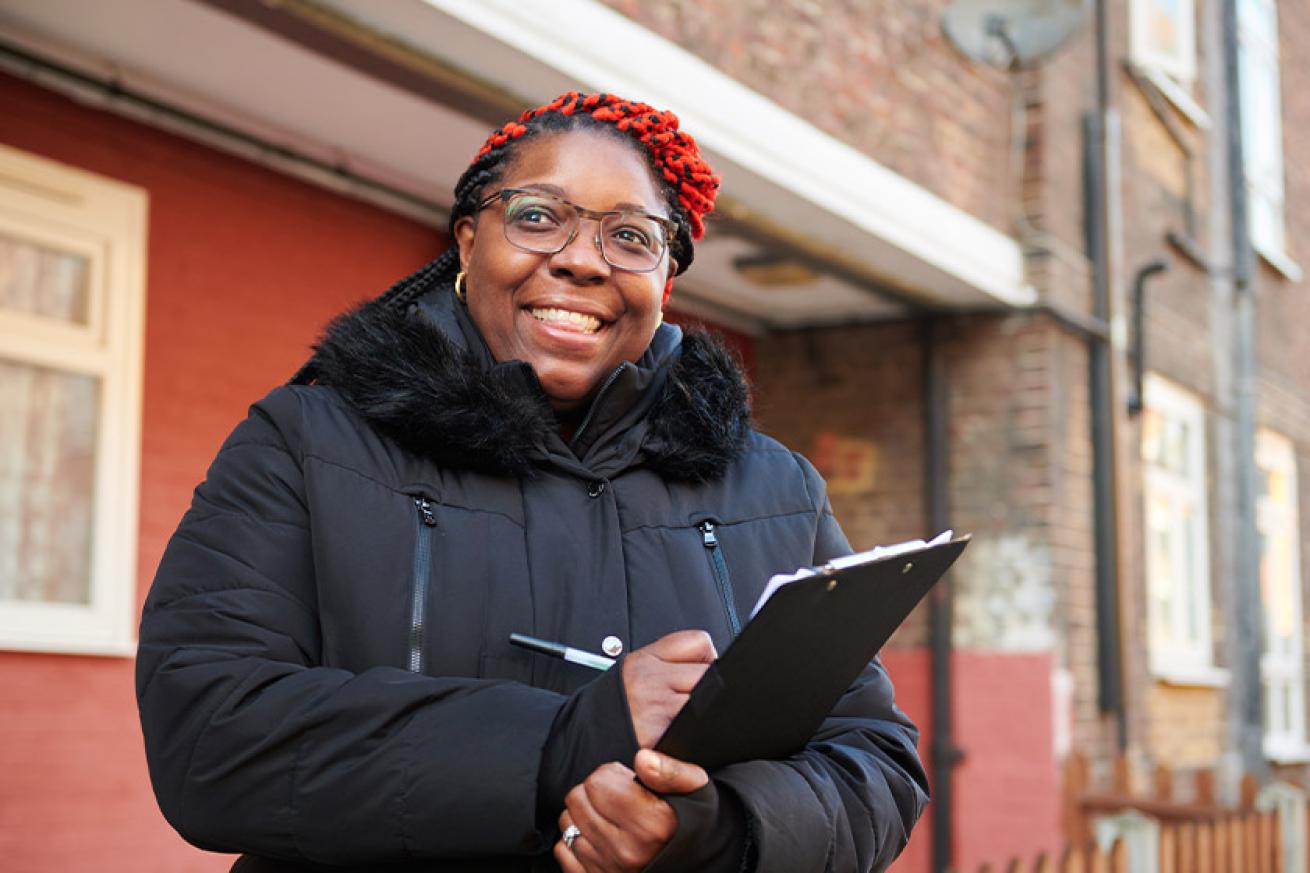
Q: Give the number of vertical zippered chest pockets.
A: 2